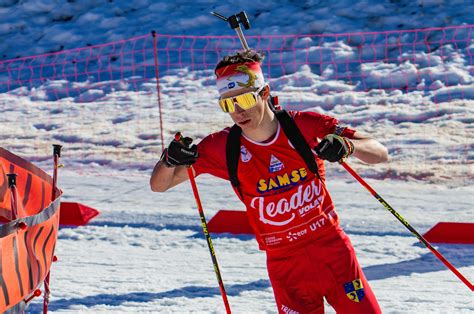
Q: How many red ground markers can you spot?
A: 3